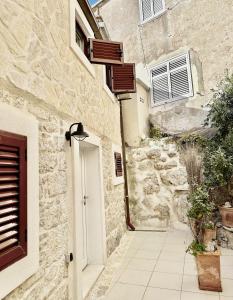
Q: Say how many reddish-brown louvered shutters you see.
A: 4